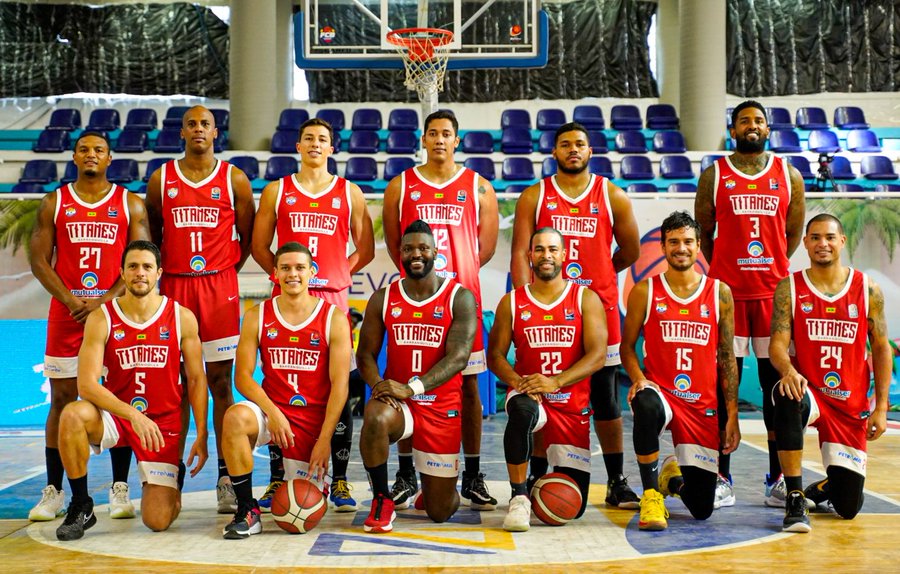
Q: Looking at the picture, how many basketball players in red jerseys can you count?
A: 12